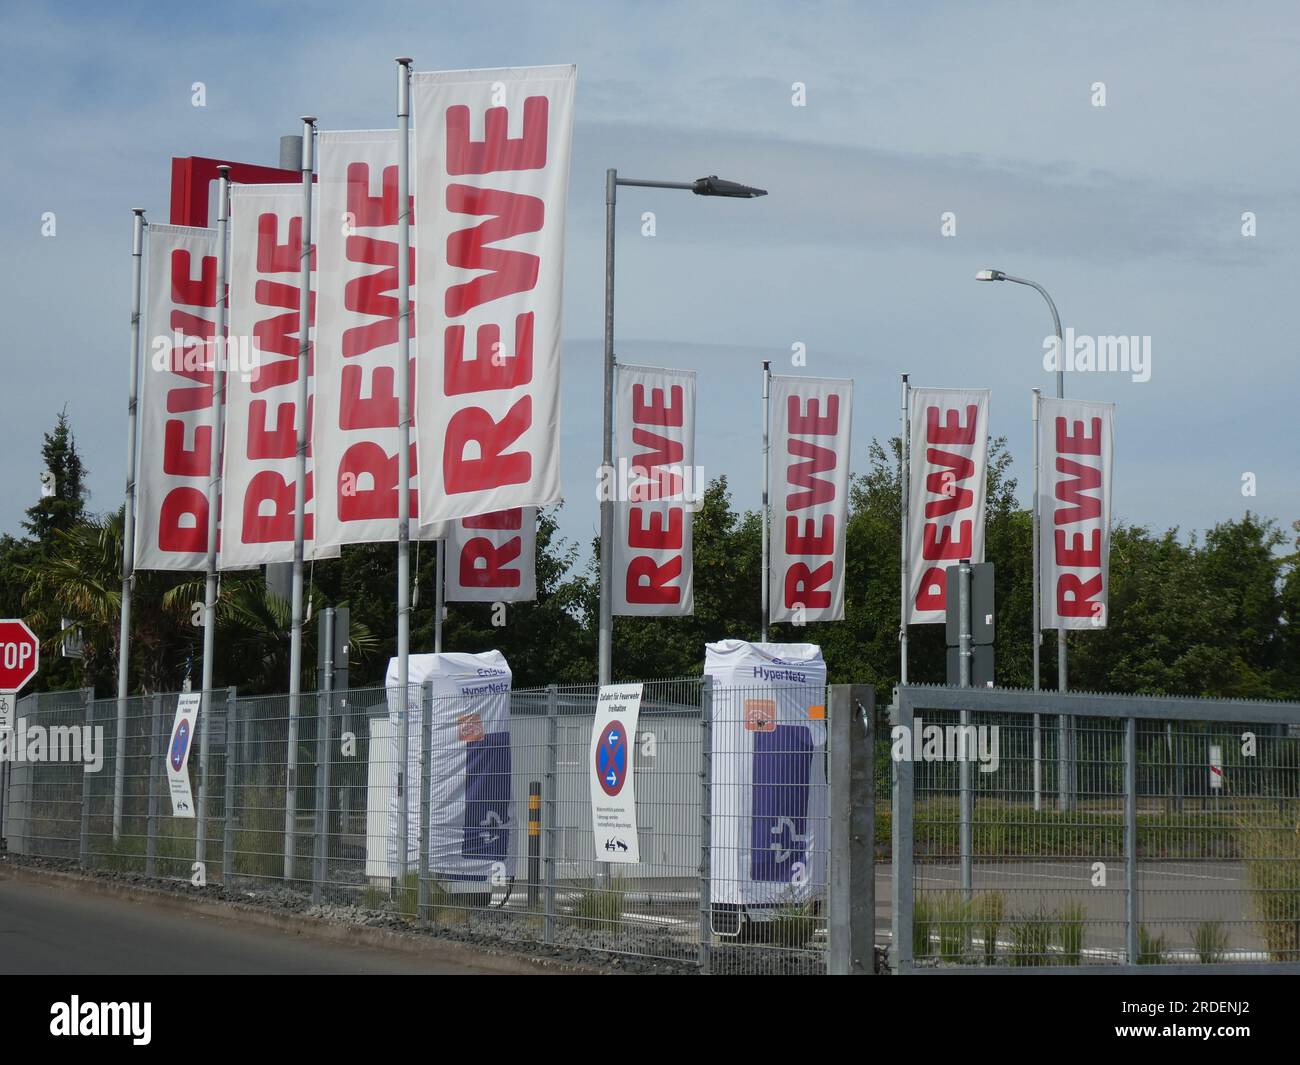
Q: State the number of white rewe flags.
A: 9